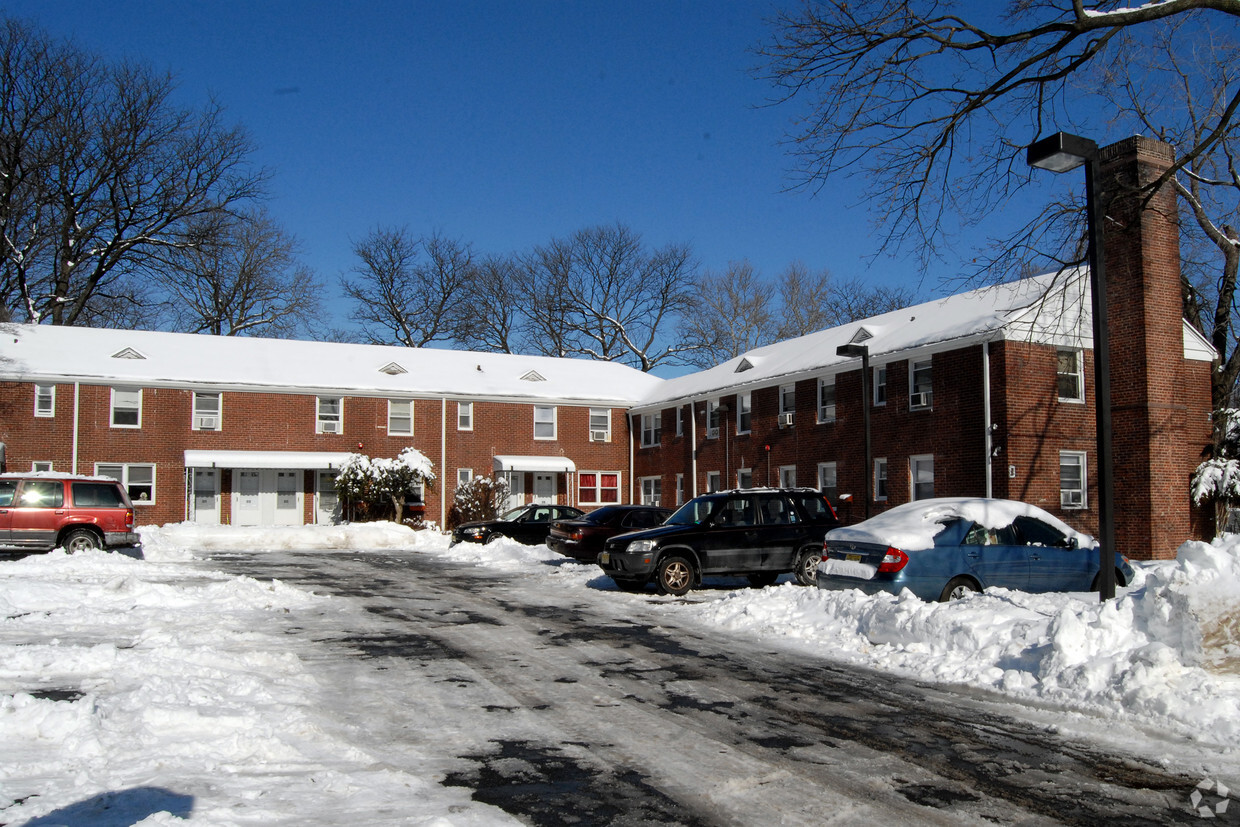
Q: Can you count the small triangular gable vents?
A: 5